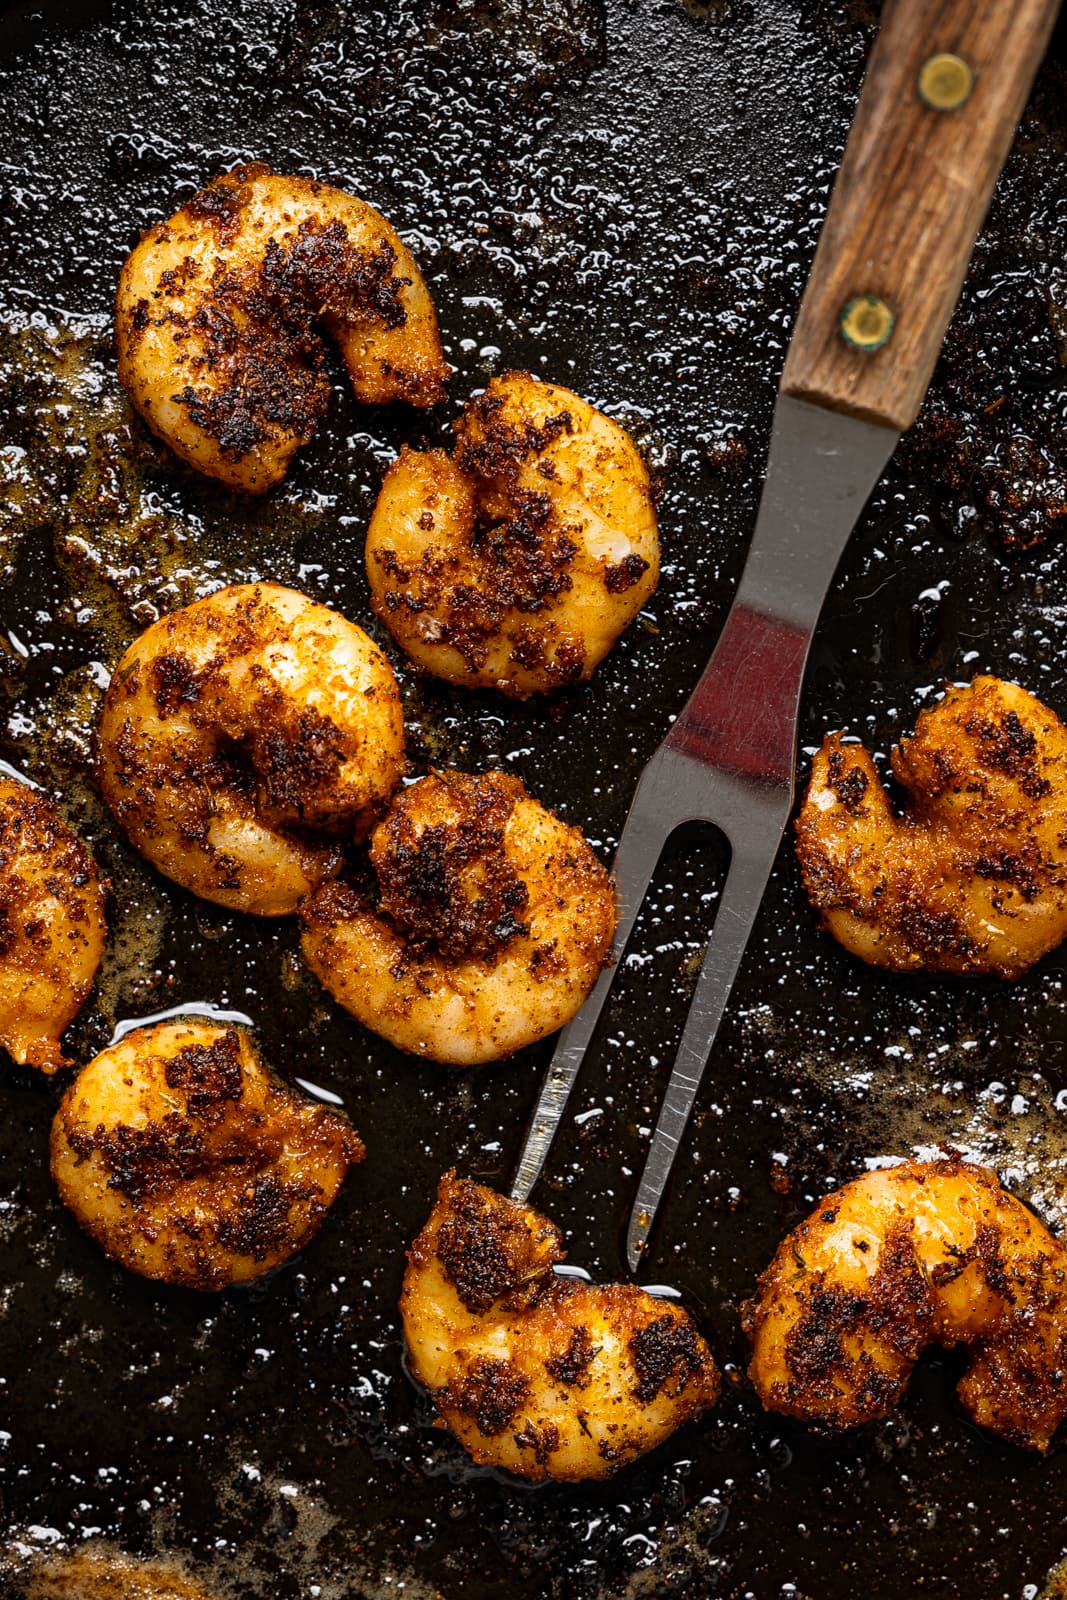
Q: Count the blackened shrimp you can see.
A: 9